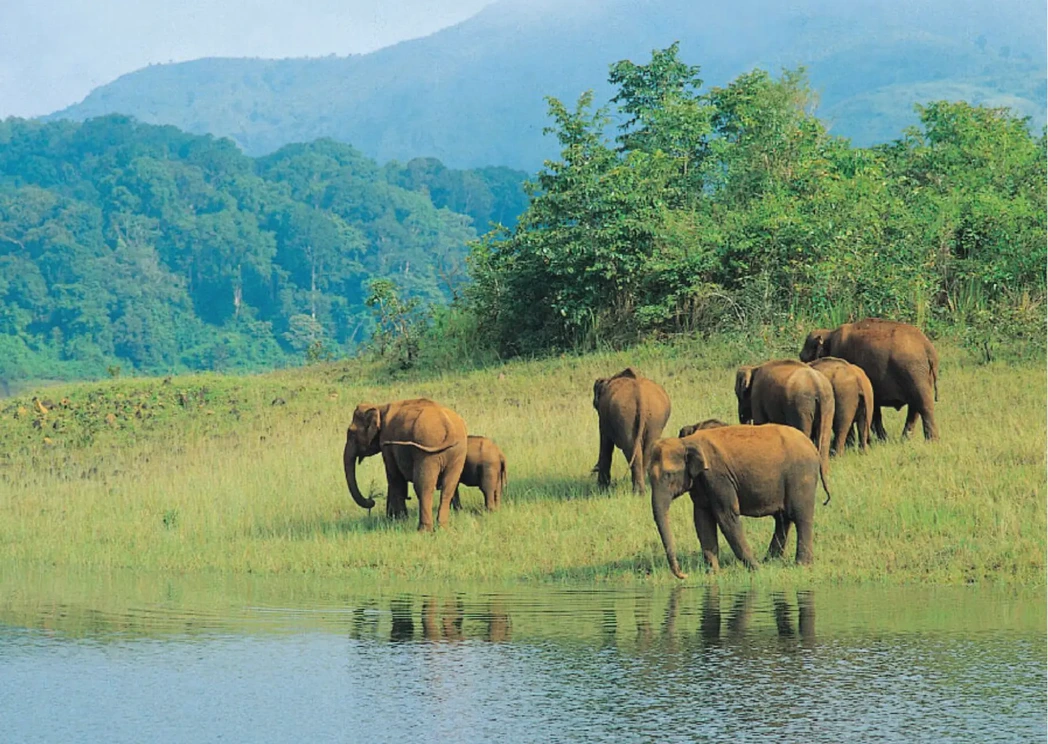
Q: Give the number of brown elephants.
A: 8